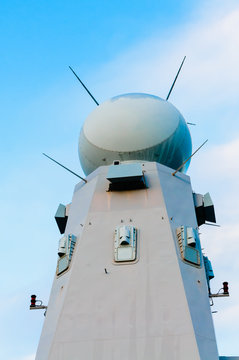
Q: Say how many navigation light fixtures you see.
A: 2